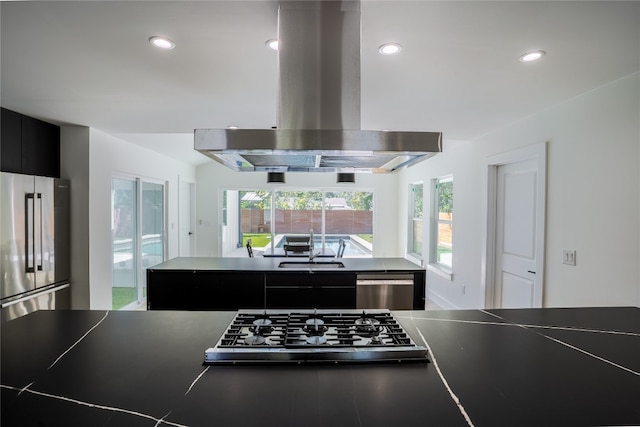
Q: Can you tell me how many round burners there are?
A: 5